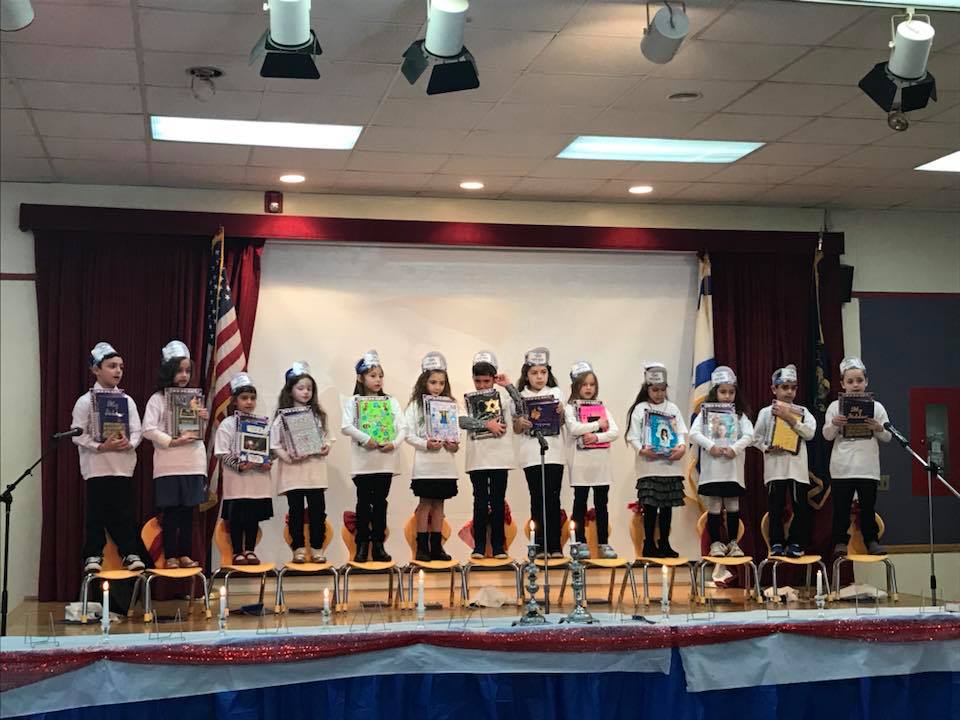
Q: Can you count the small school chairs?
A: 13